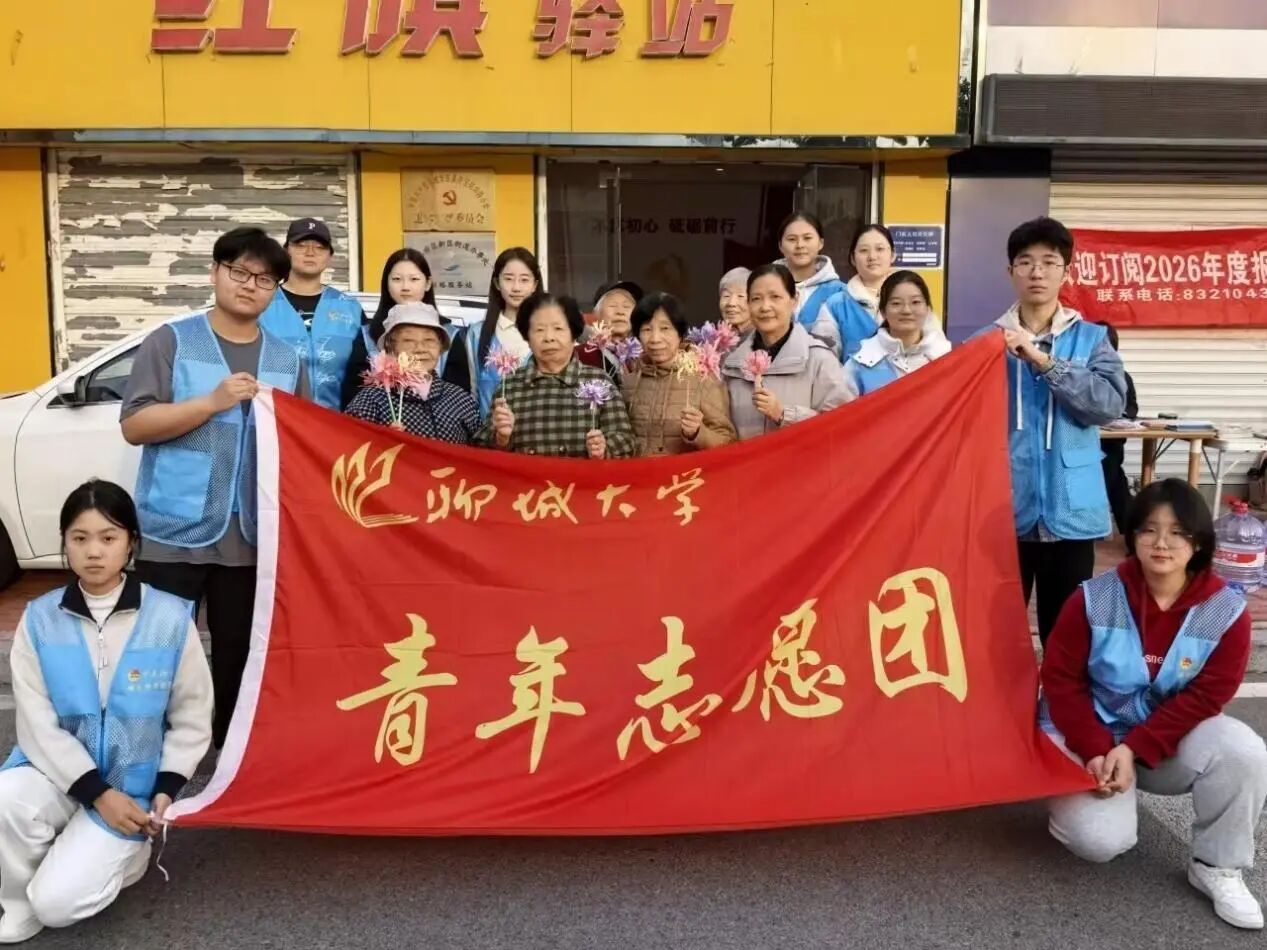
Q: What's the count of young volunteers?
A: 10